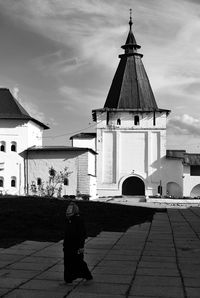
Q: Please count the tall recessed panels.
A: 3